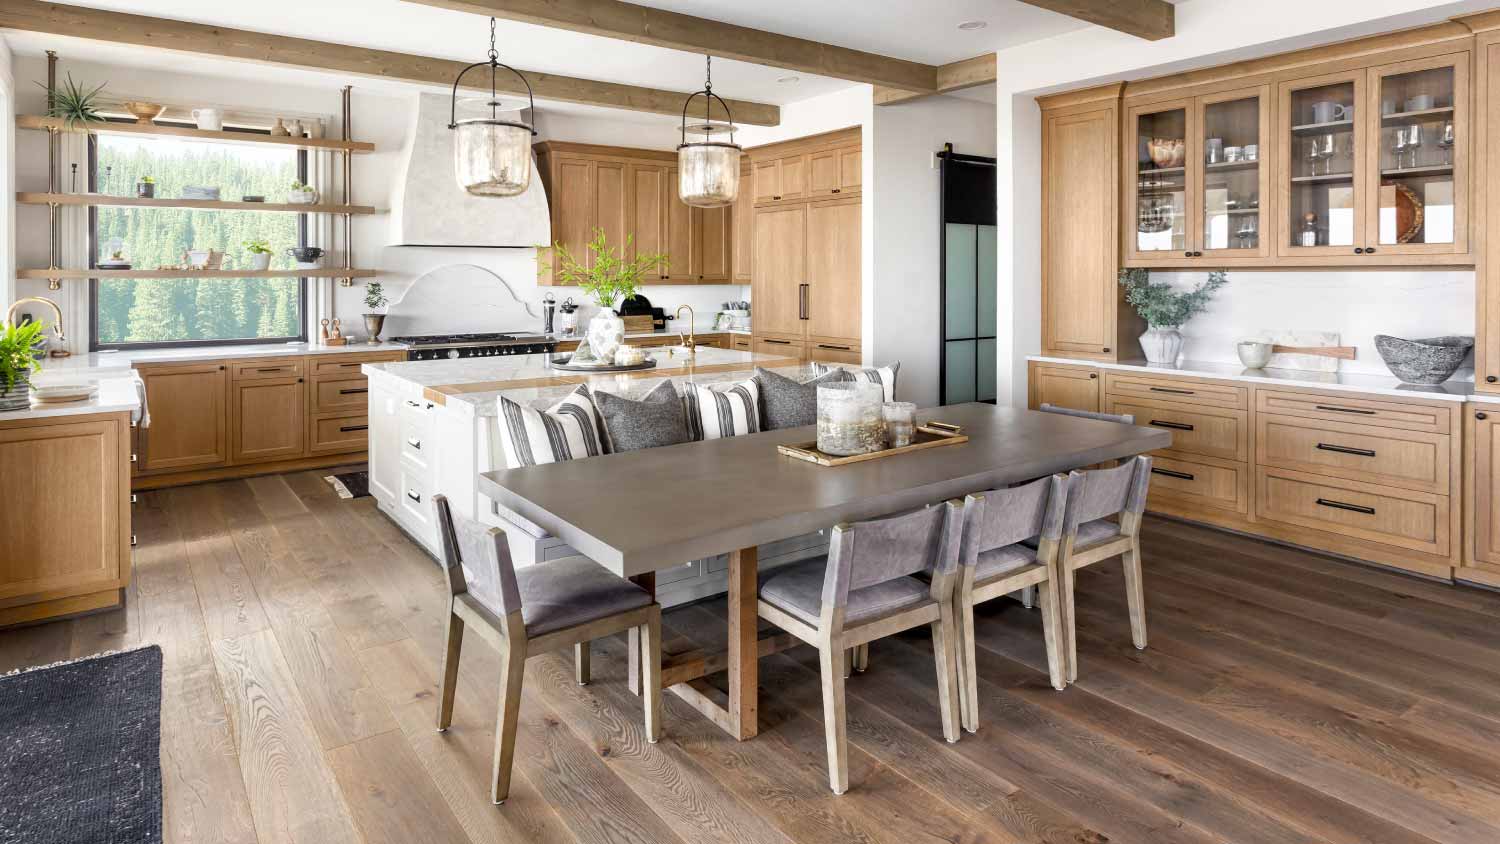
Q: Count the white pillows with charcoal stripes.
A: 3